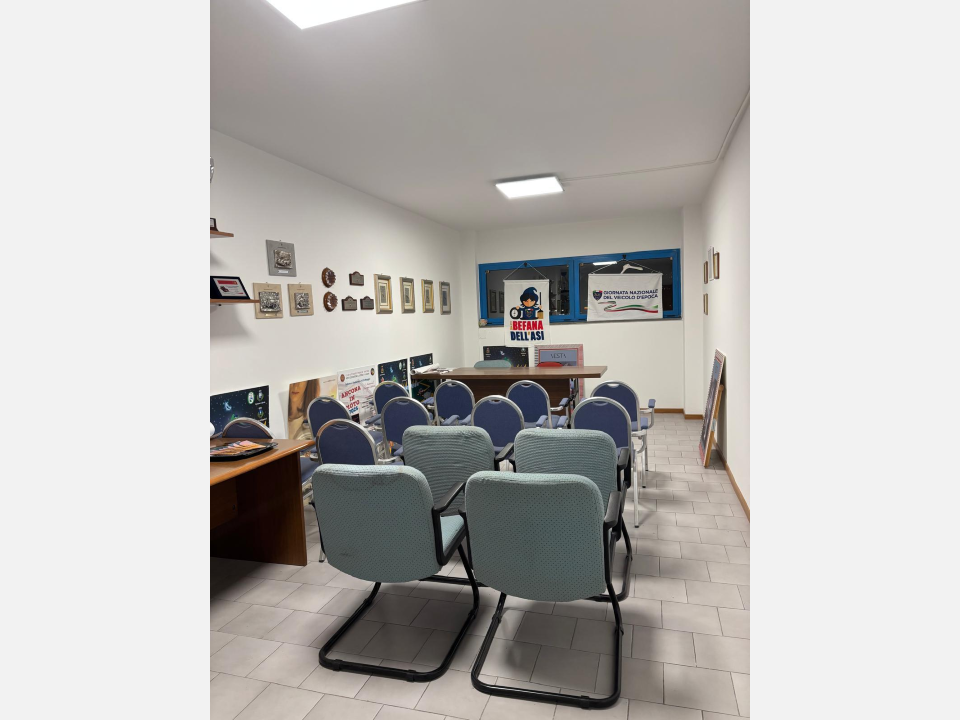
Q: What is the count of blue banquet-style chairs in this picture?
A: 10